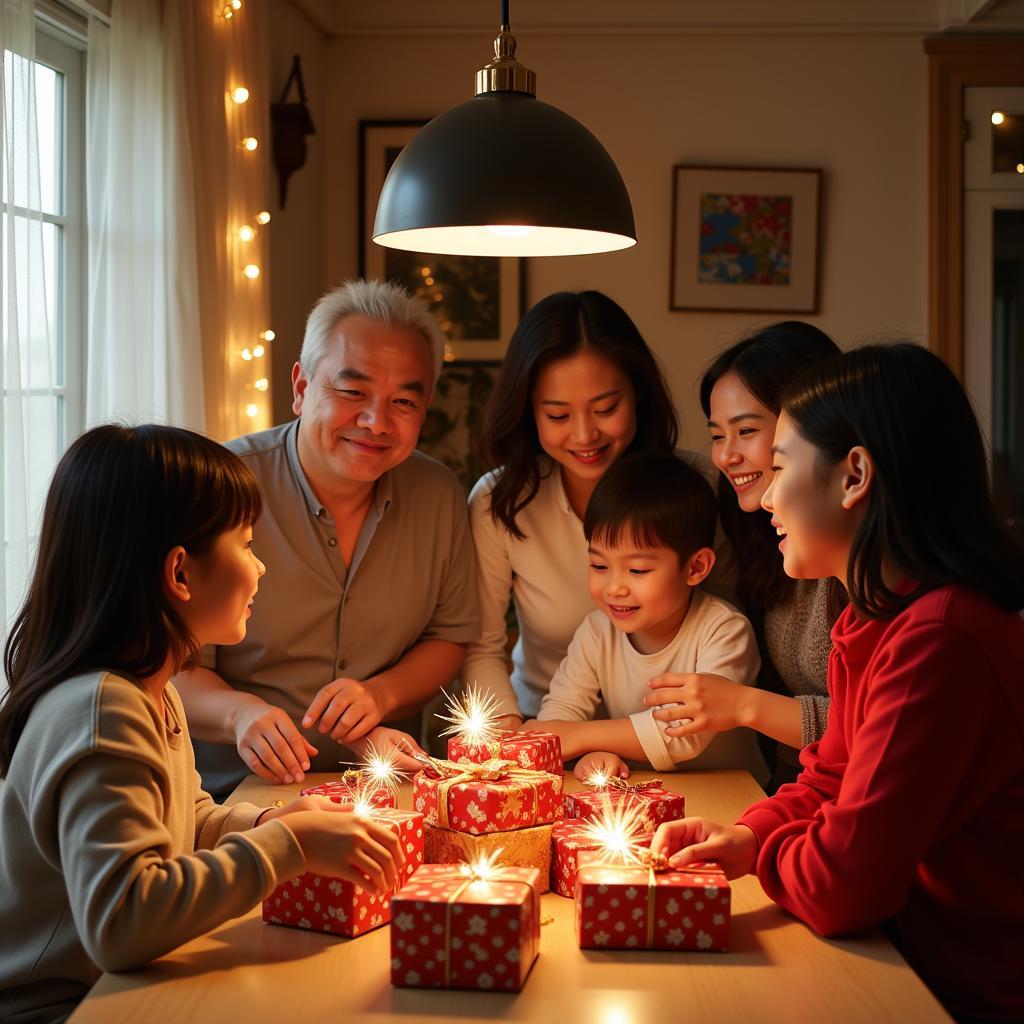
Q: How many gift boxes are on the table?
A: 9